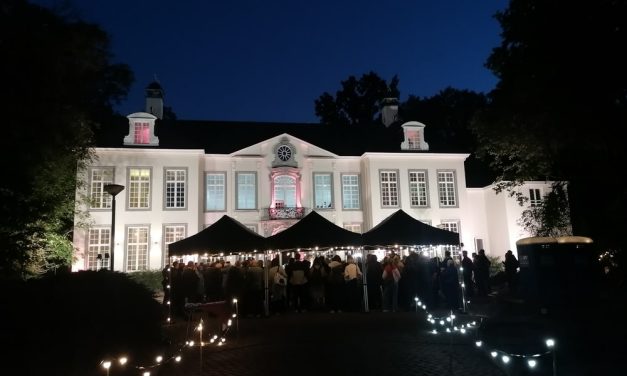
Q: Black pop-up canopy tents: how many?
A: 3